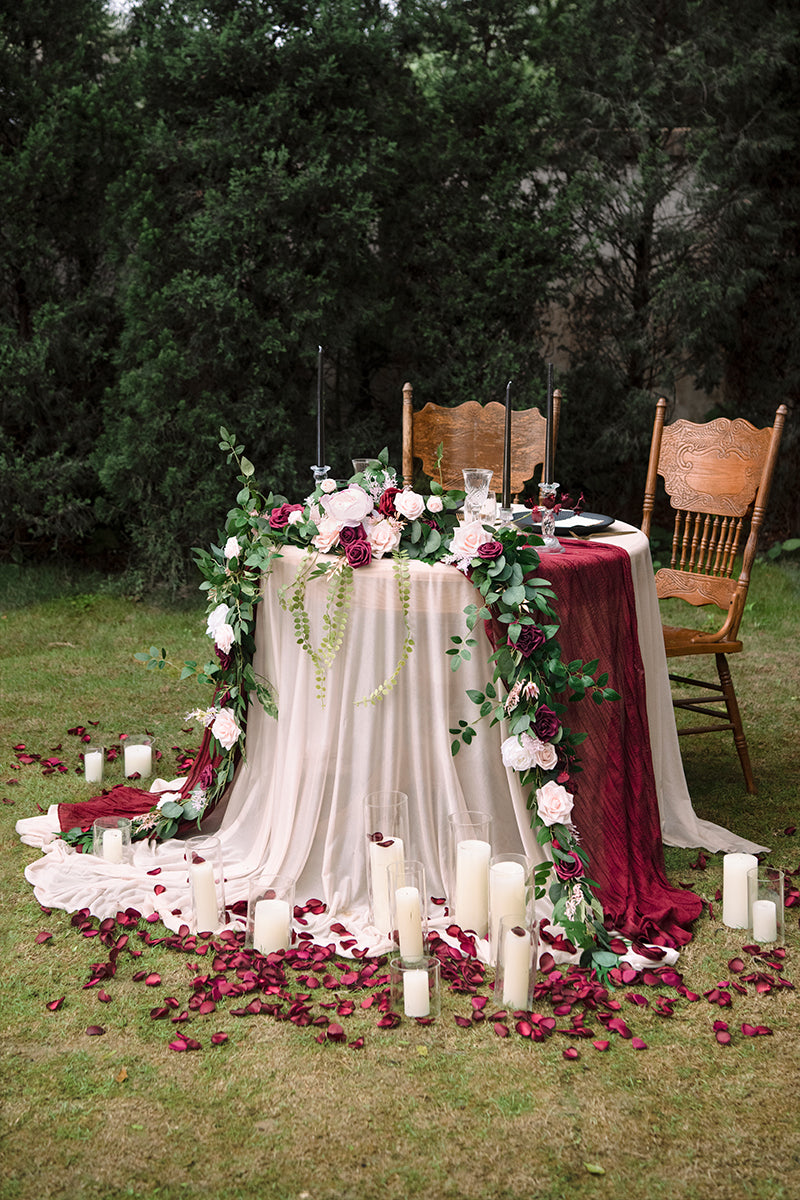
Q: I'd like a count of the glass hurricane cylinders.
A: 12